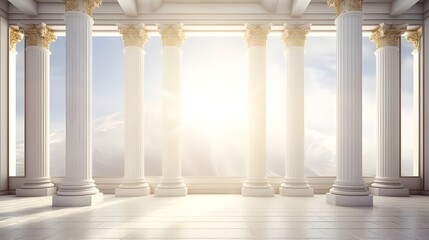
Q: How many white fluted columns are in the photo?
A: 8